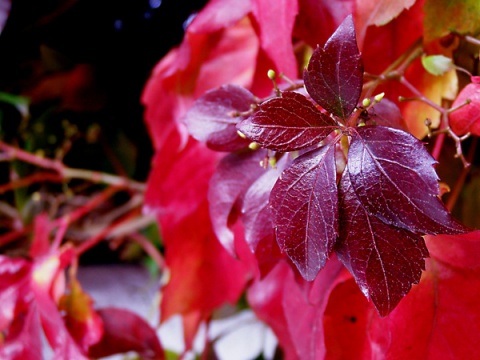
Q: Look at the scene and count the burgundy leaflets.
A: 5